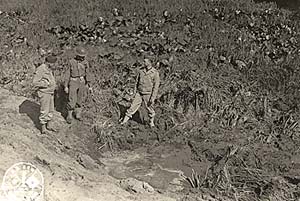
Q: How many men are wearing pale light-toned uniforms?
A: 2